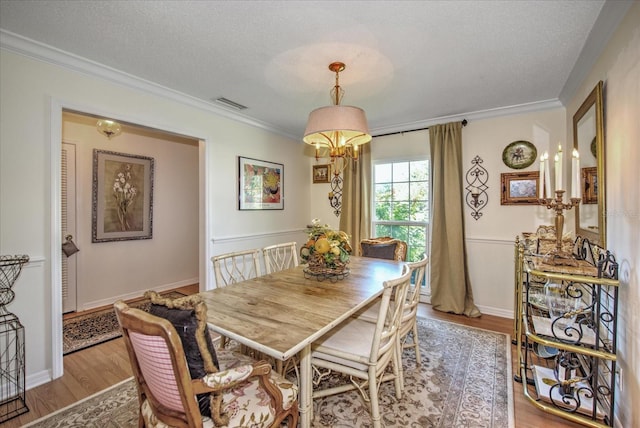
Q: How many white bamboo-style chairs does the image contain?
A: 4